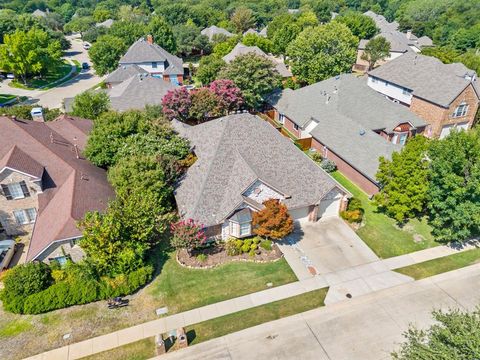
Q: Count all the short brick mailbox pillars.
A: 2